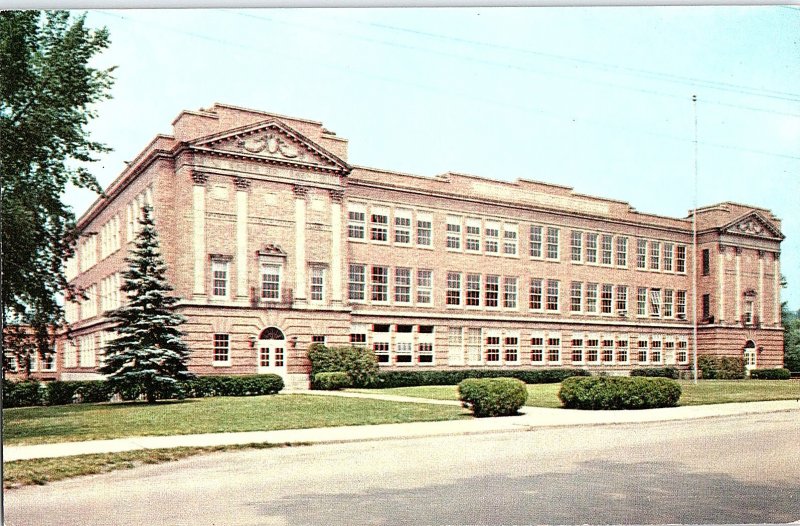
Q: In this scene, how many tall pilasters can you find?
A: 8